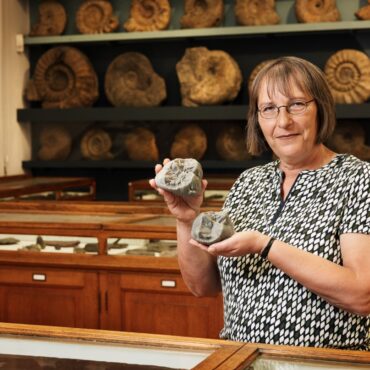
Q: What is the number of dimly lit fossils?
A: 6